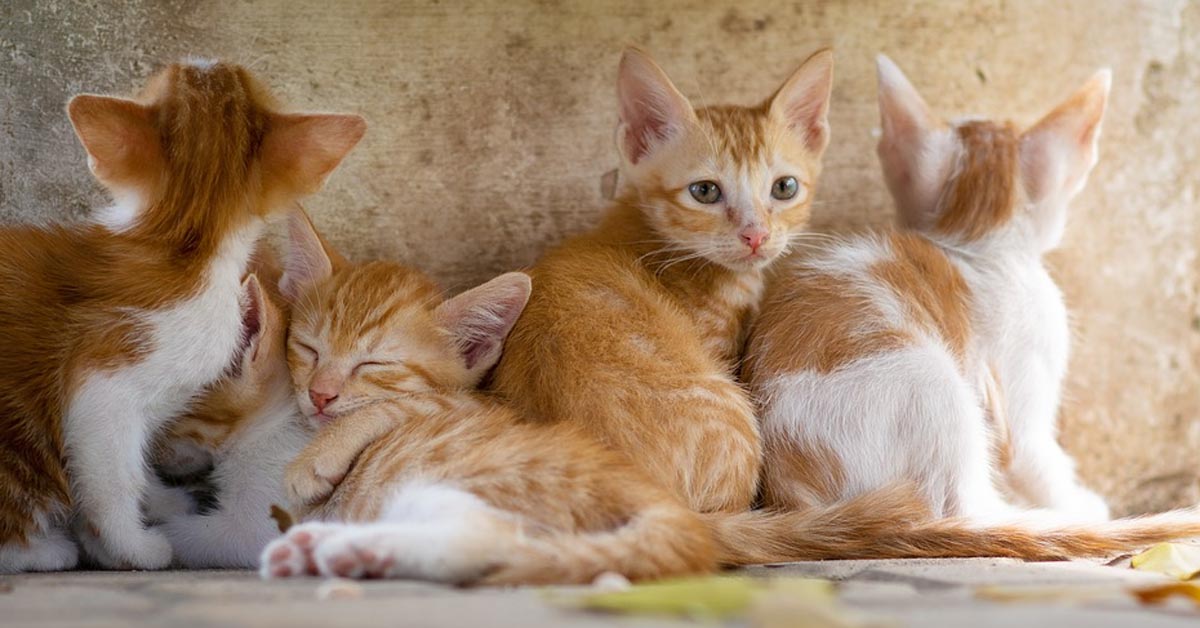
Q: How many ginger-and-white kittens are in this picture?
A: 5